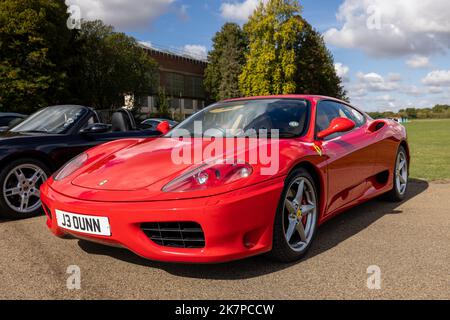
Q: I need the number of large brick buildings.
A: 1